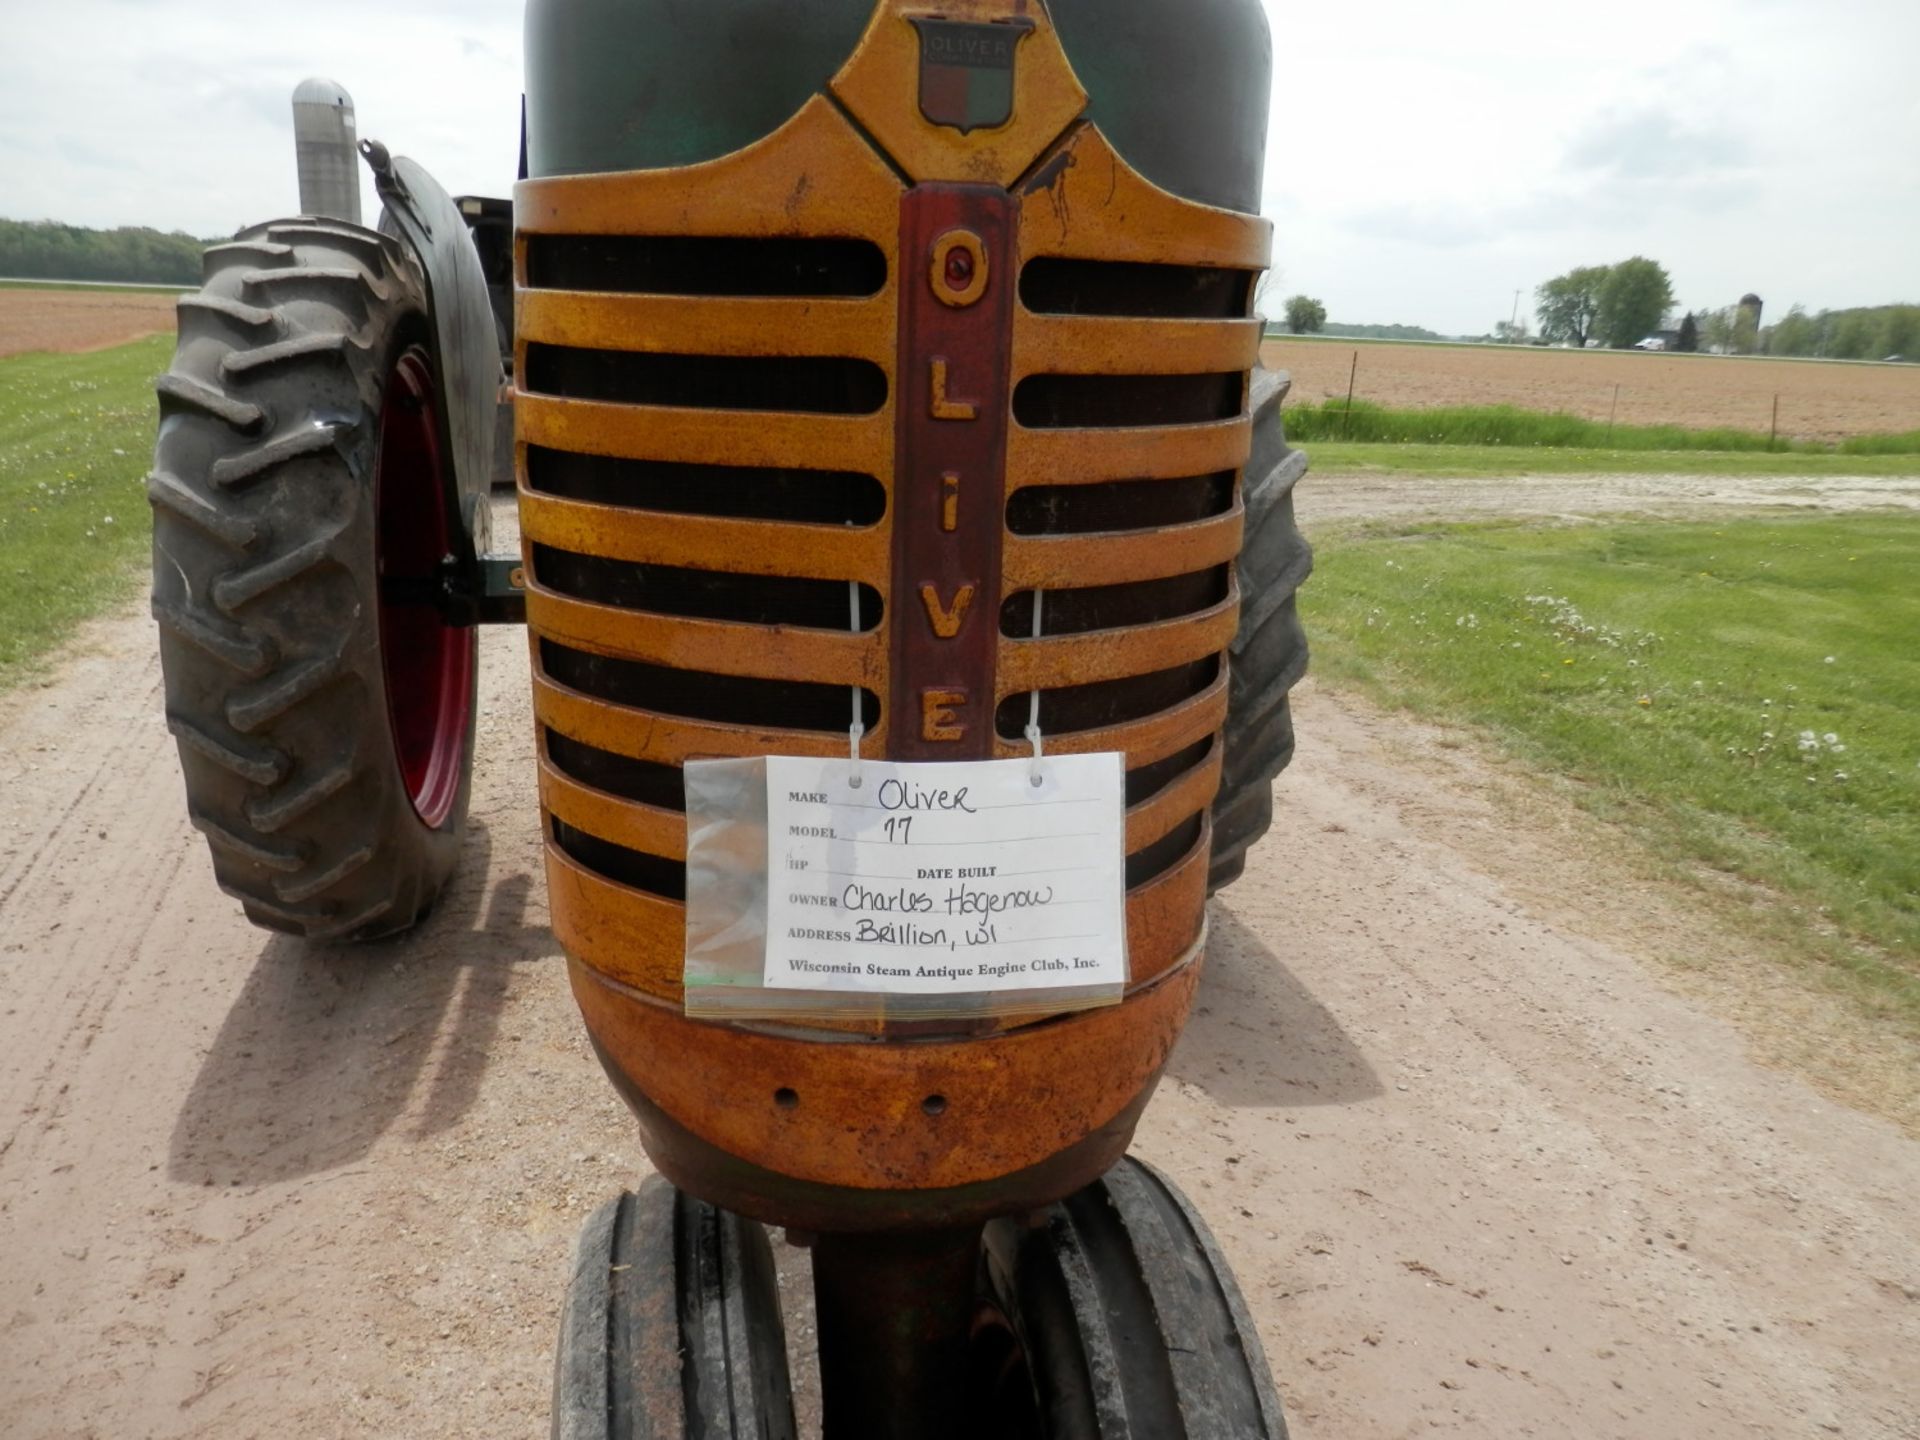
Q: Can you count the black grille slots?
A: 14